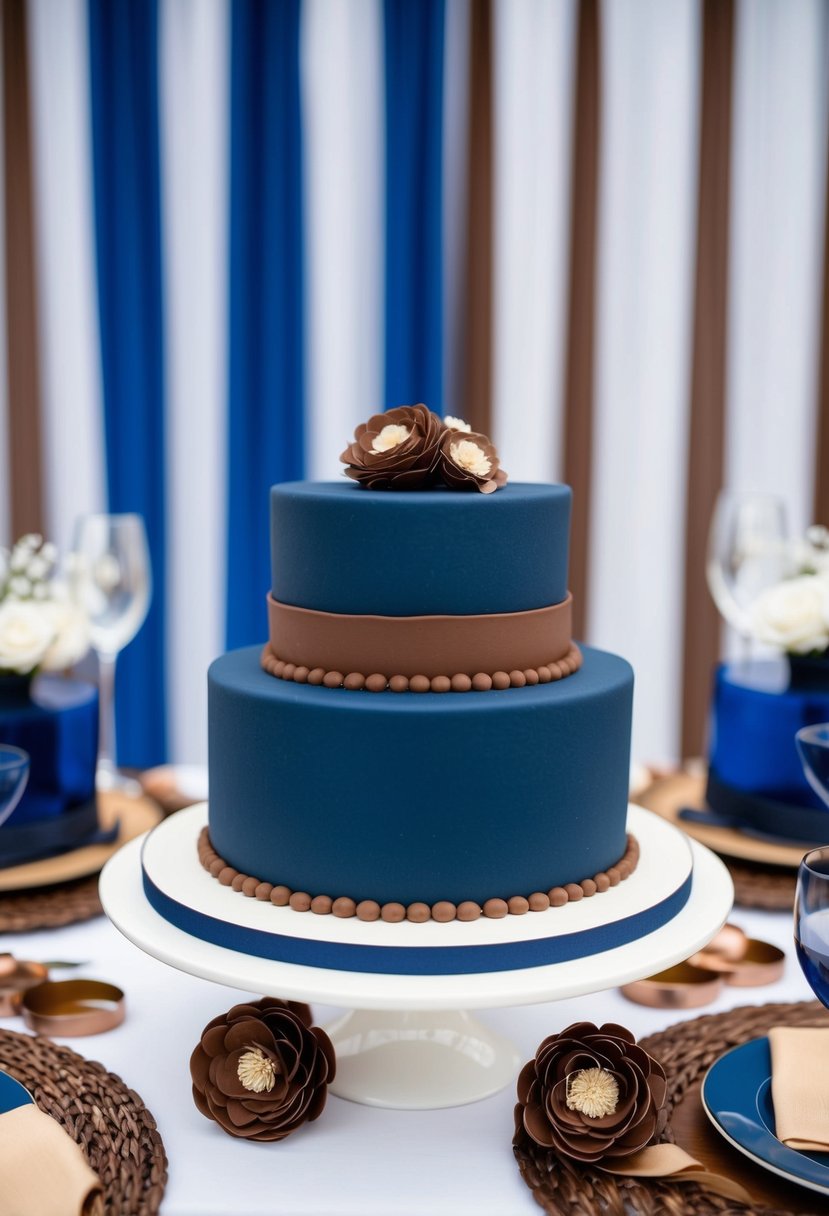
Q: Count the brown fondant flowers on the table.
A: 2